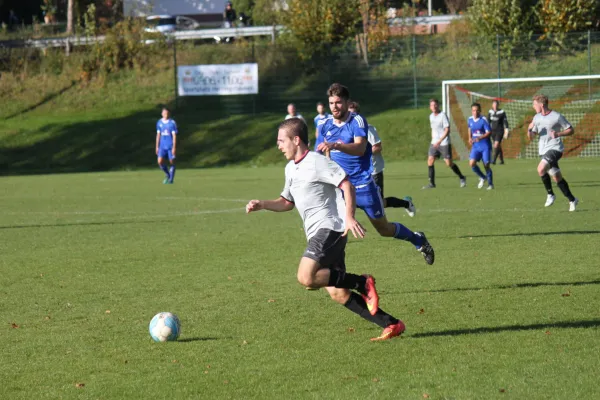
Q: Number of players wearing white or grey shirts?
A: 5